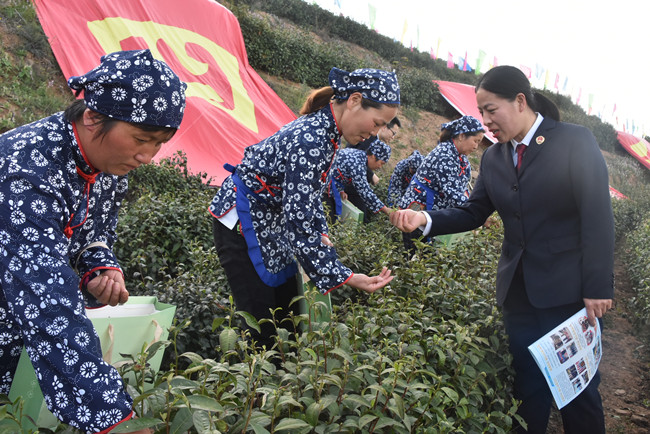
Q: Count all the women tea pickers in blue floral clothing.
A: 5